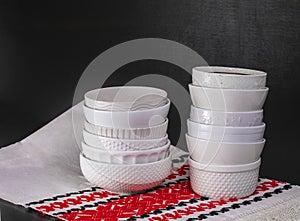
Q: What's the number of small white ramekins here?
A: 12